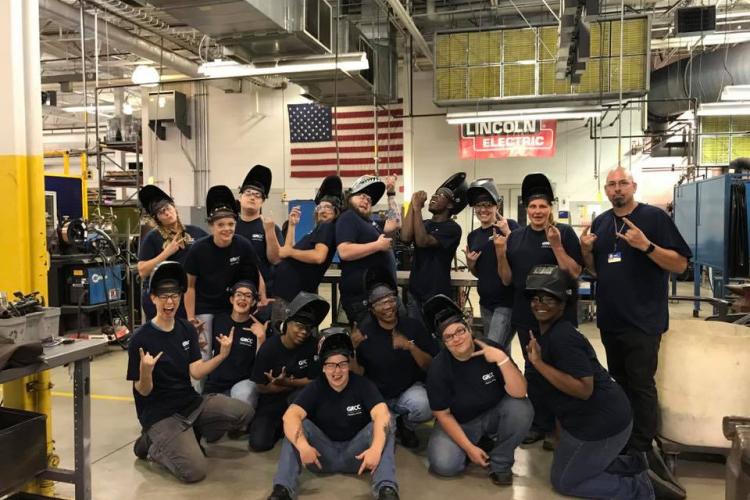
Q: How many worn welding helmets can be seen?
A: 15